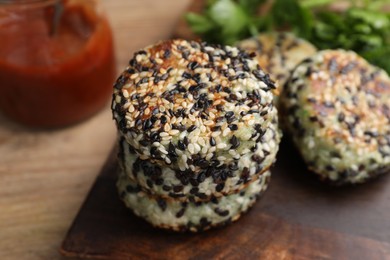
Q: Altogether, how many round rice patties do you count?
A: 5